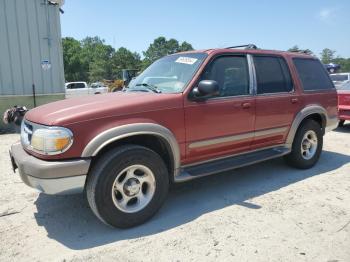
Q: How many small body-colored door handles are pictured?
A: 2